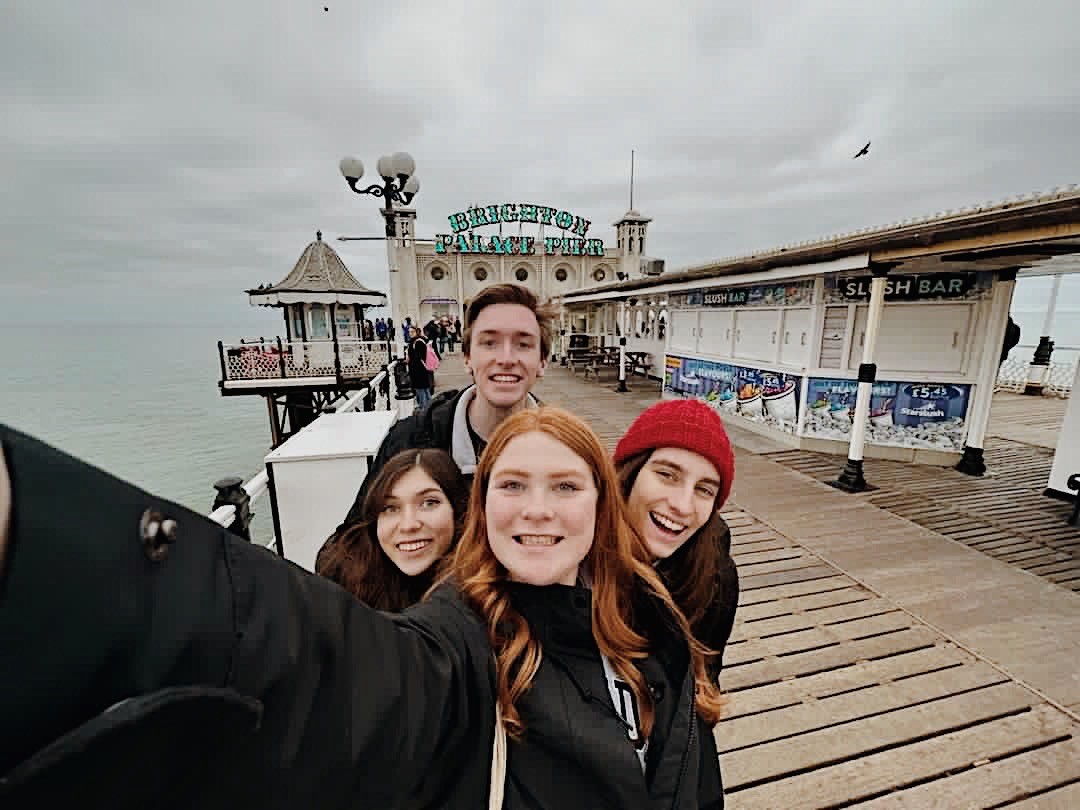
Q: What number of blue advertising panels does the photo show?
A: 2